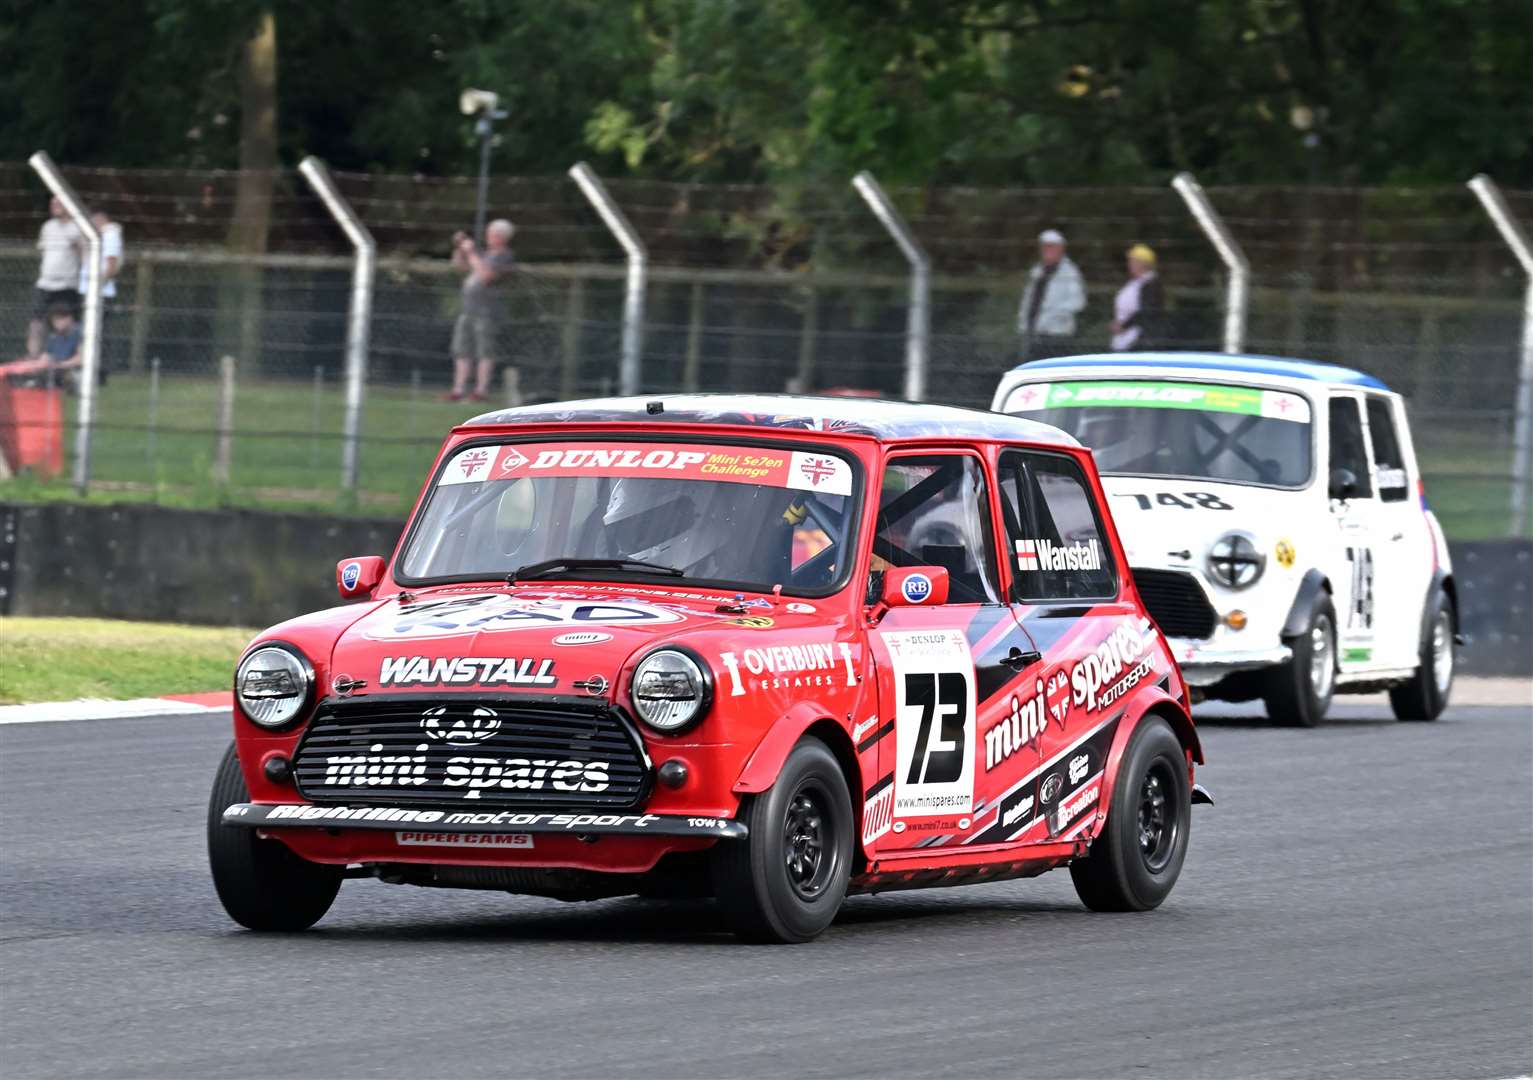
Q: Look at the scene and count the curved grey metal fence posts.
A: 6